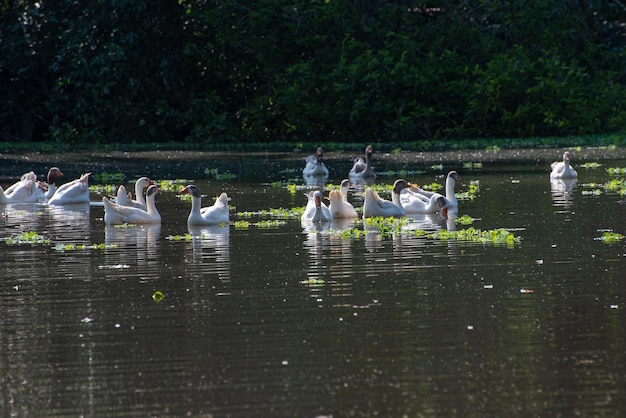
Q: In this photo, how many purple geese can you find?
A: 0